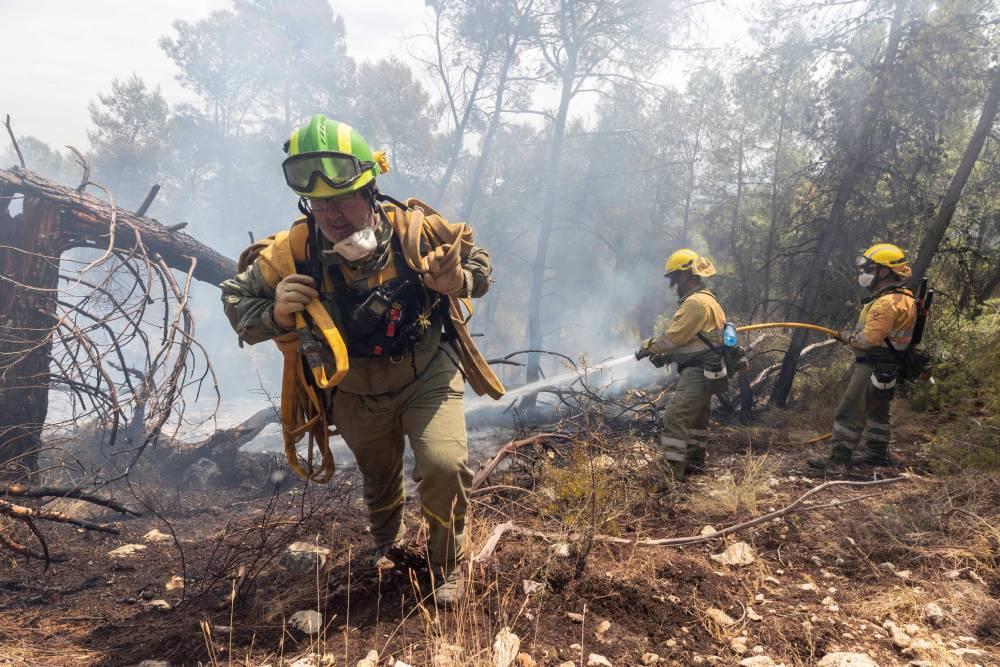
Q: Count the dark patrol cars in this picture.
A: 0